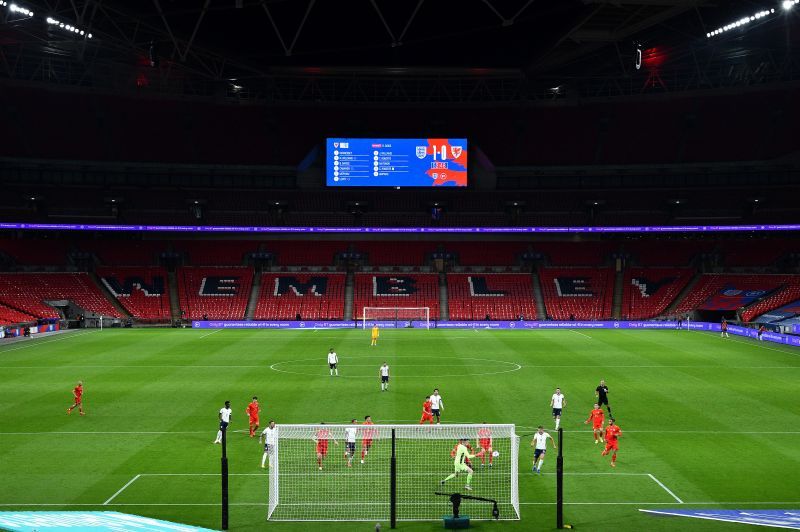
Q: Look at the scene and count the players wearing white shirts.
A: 8